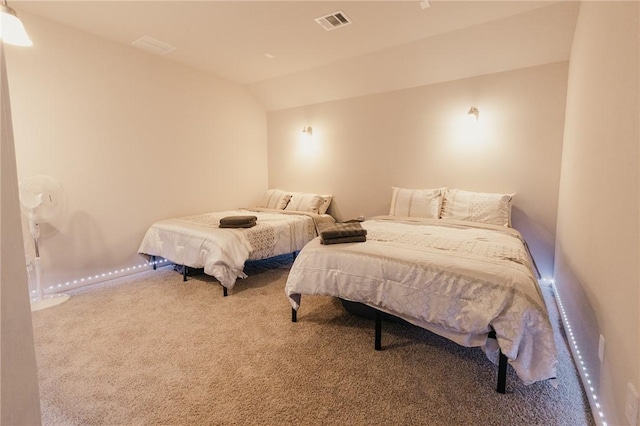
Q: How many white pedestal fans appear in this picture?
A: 1